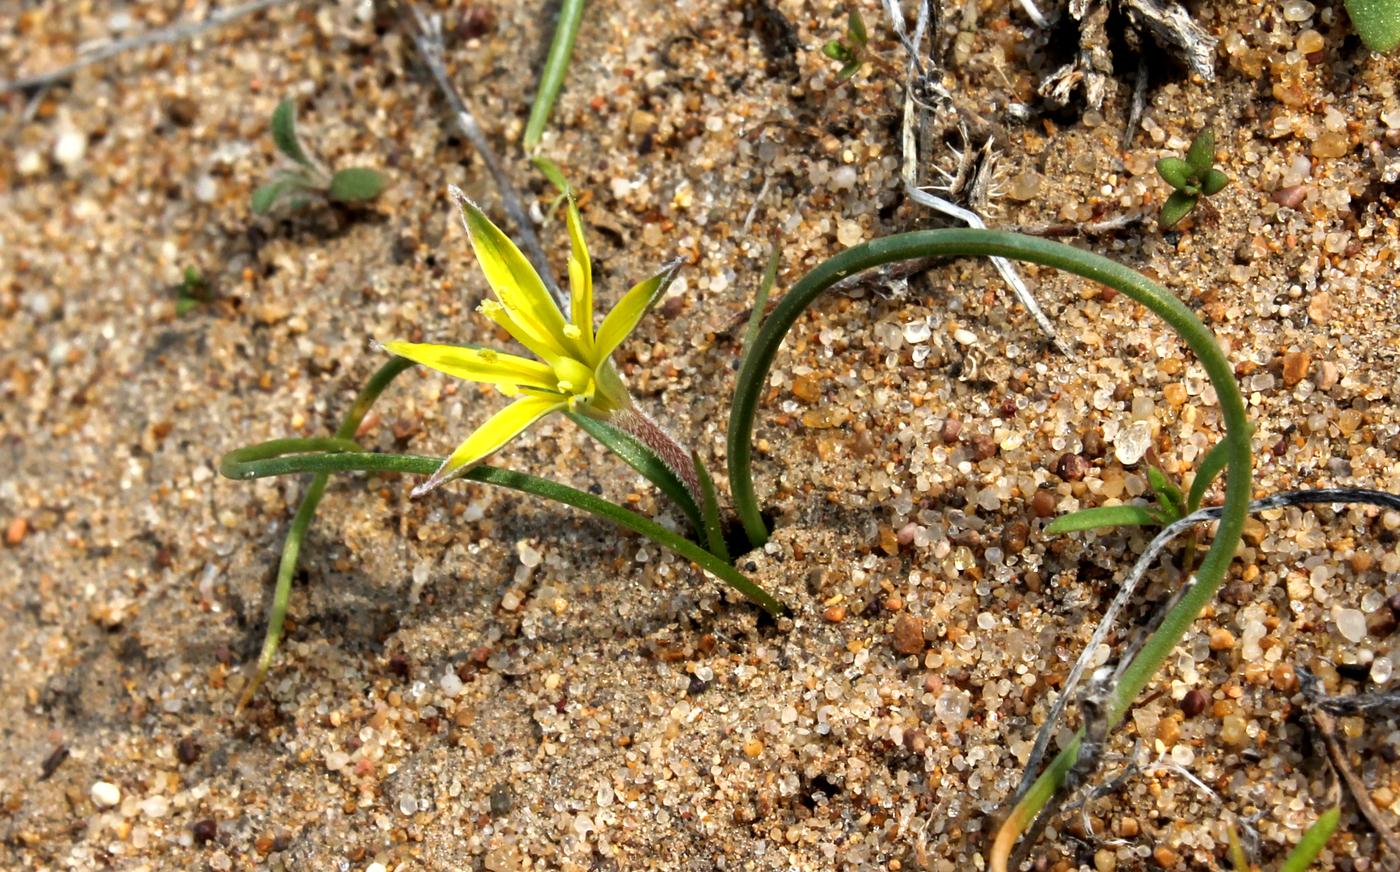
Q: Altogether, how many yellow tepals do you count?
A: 5